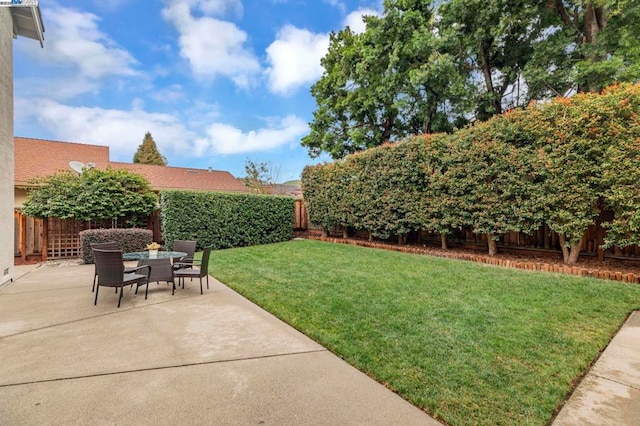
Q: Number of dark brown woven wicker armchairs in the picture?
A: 4